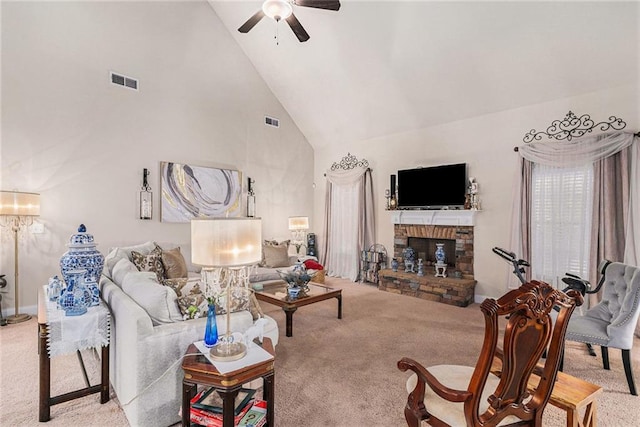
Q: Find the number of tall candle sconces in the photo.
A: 2